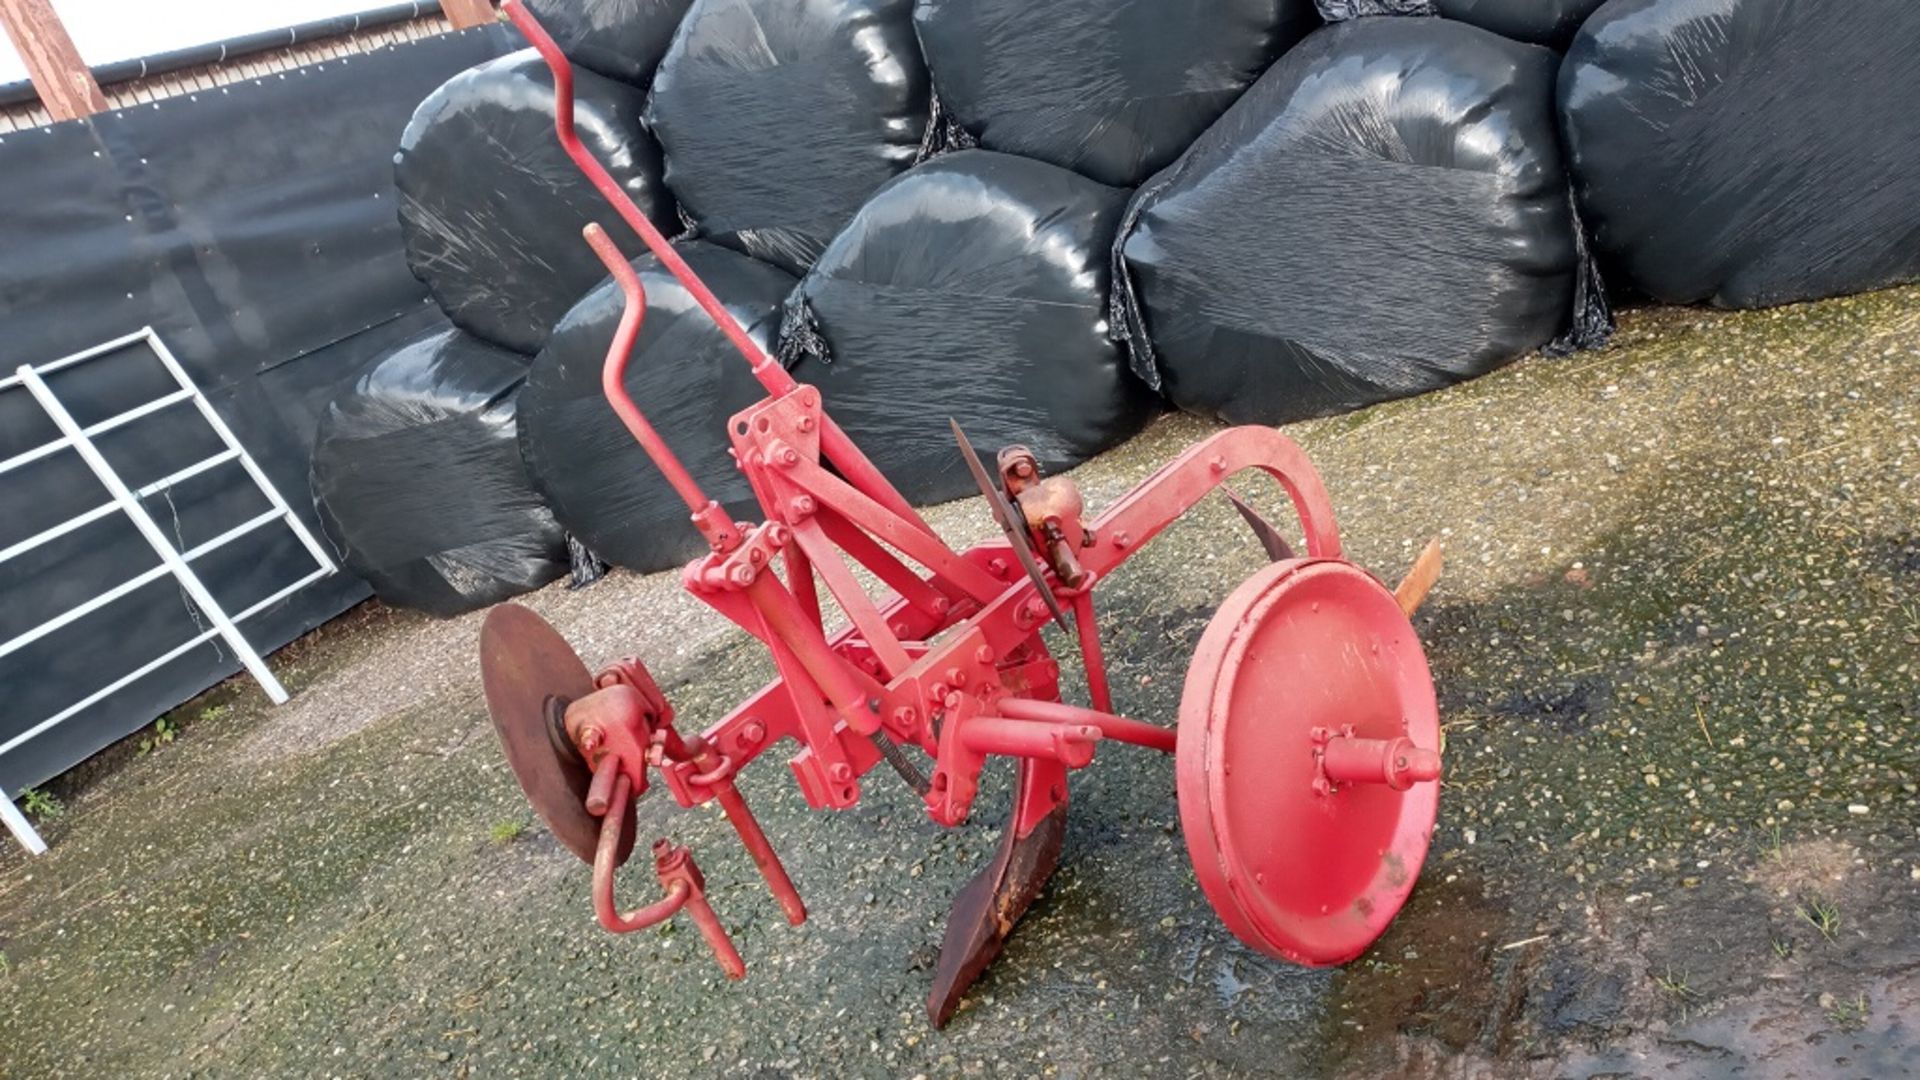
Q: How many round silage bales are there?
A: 10